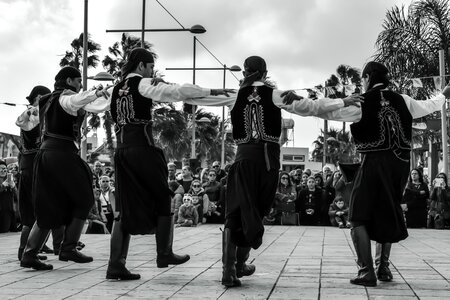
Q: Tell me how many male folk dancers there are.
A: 5